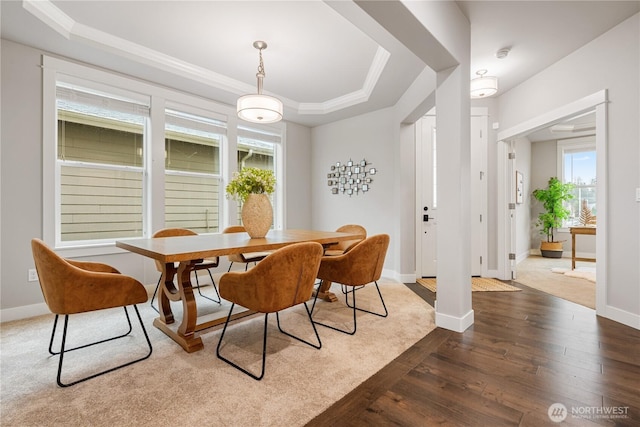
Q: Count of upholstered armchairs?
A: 6